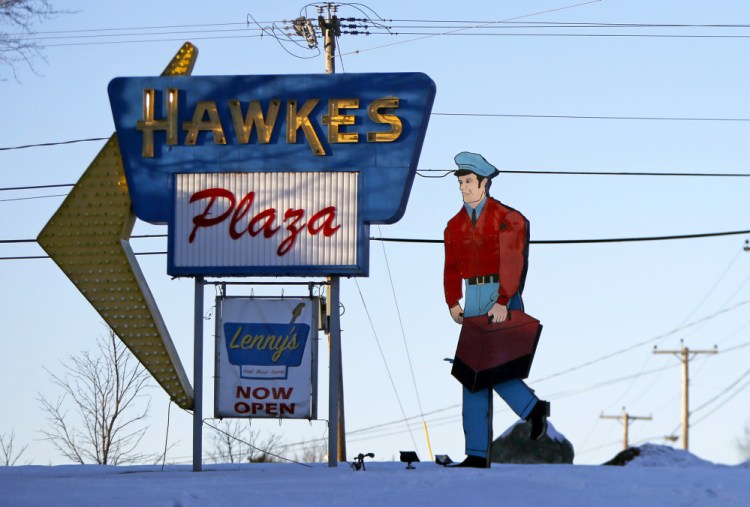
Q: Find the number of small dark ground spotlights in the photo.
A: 3